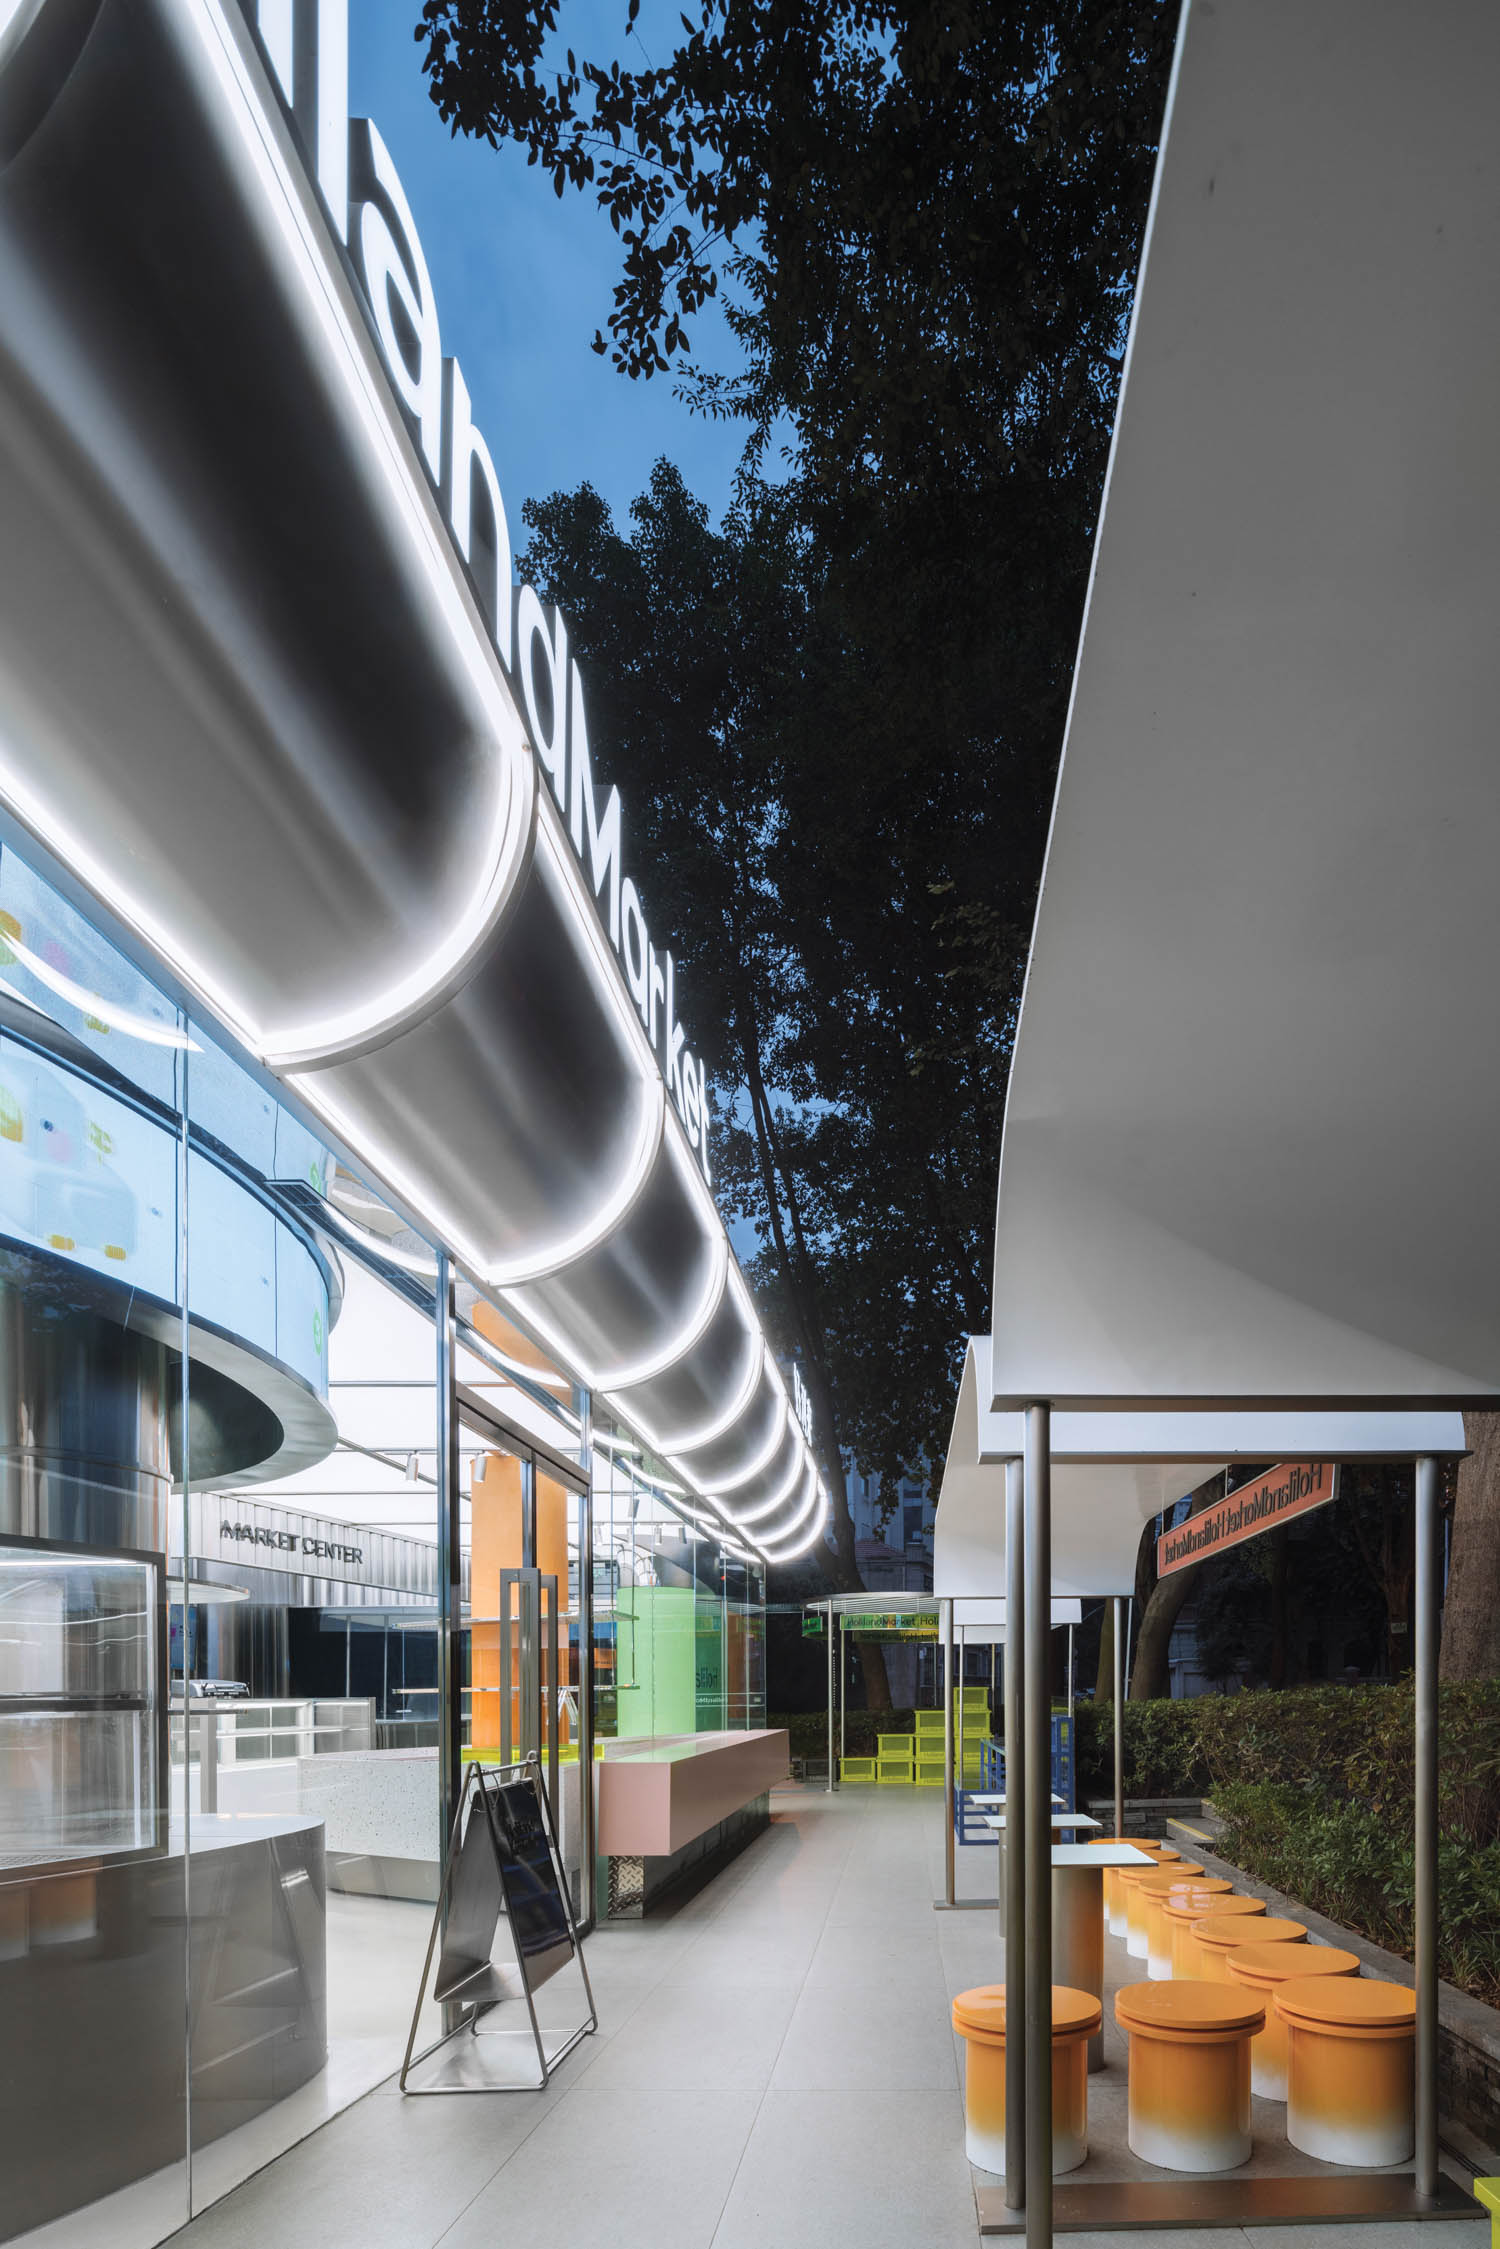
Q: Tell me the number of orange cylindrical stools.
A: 10